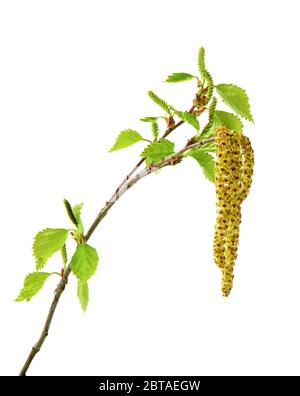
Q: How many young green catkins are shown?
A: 7